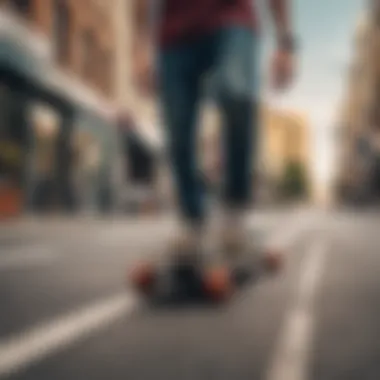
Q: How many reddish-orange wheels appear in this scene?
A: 3